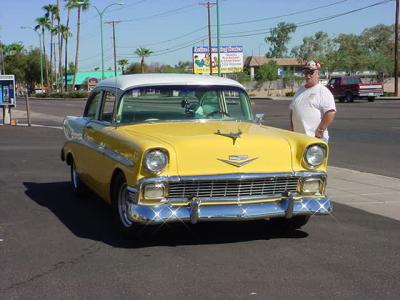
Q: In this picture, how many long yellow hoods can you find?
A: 1